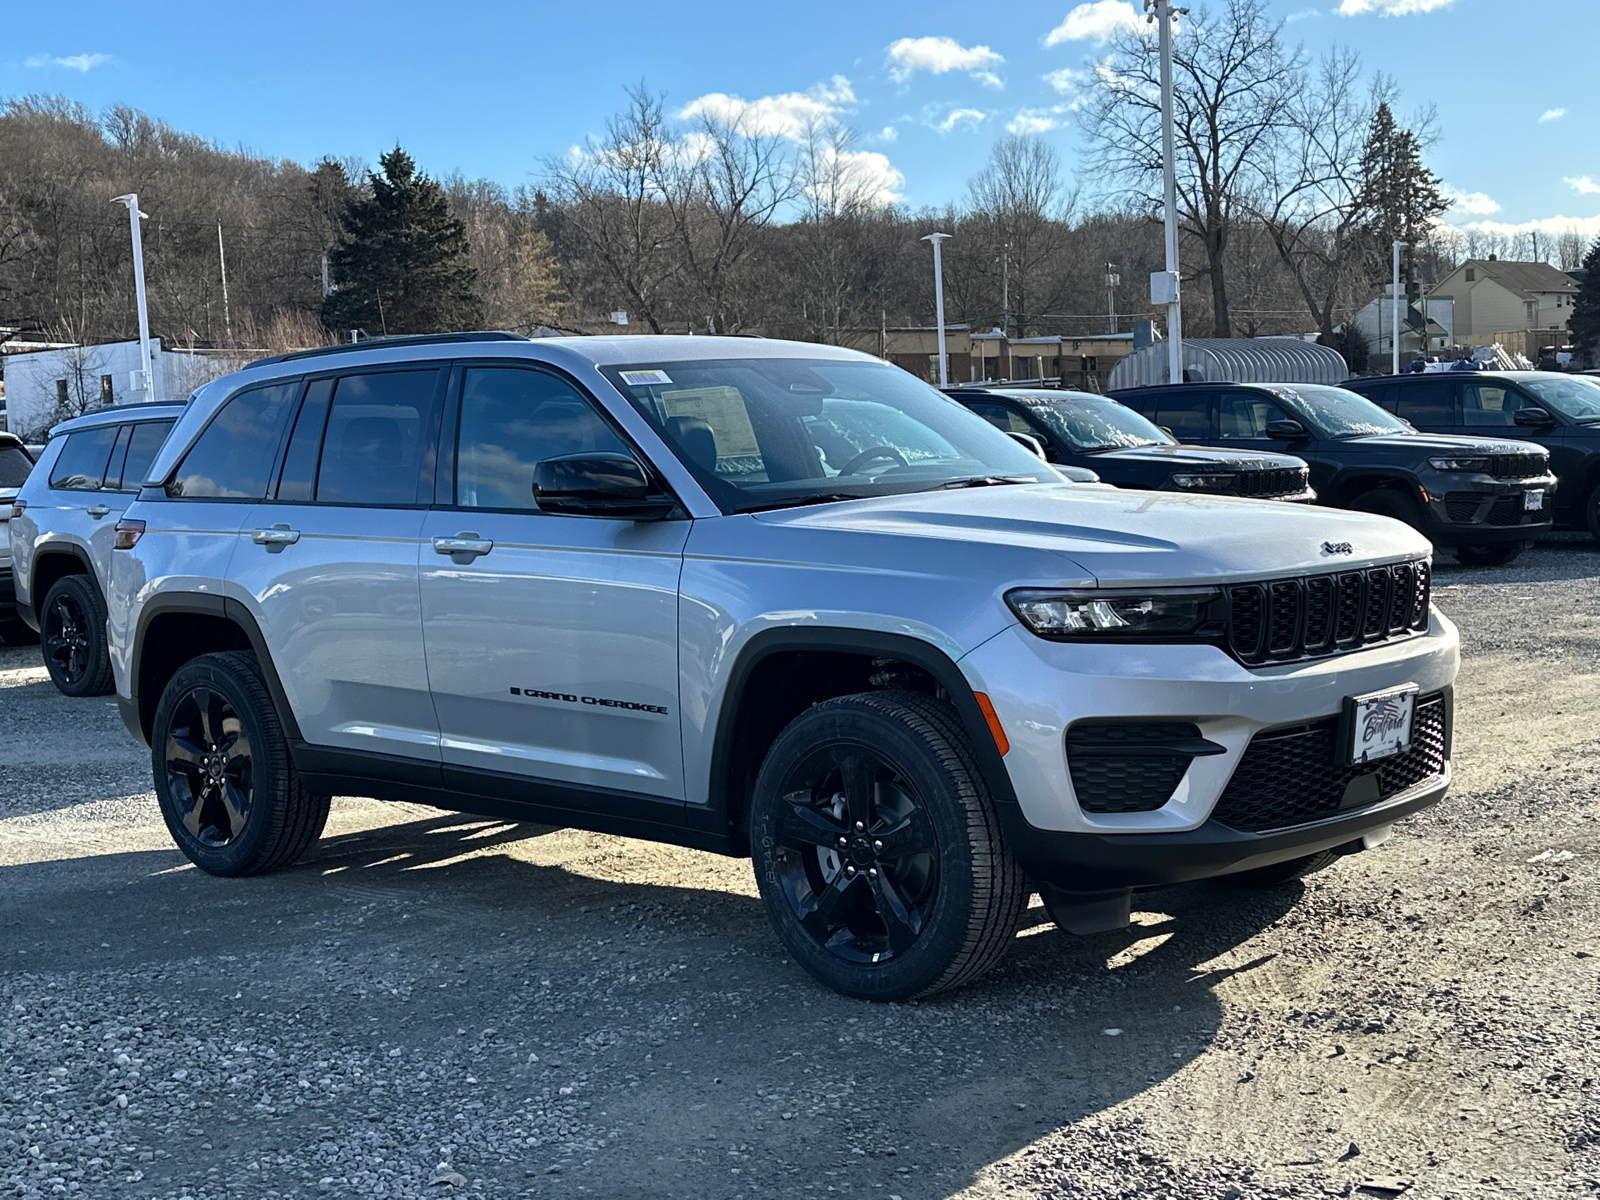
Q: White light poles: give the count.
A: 4